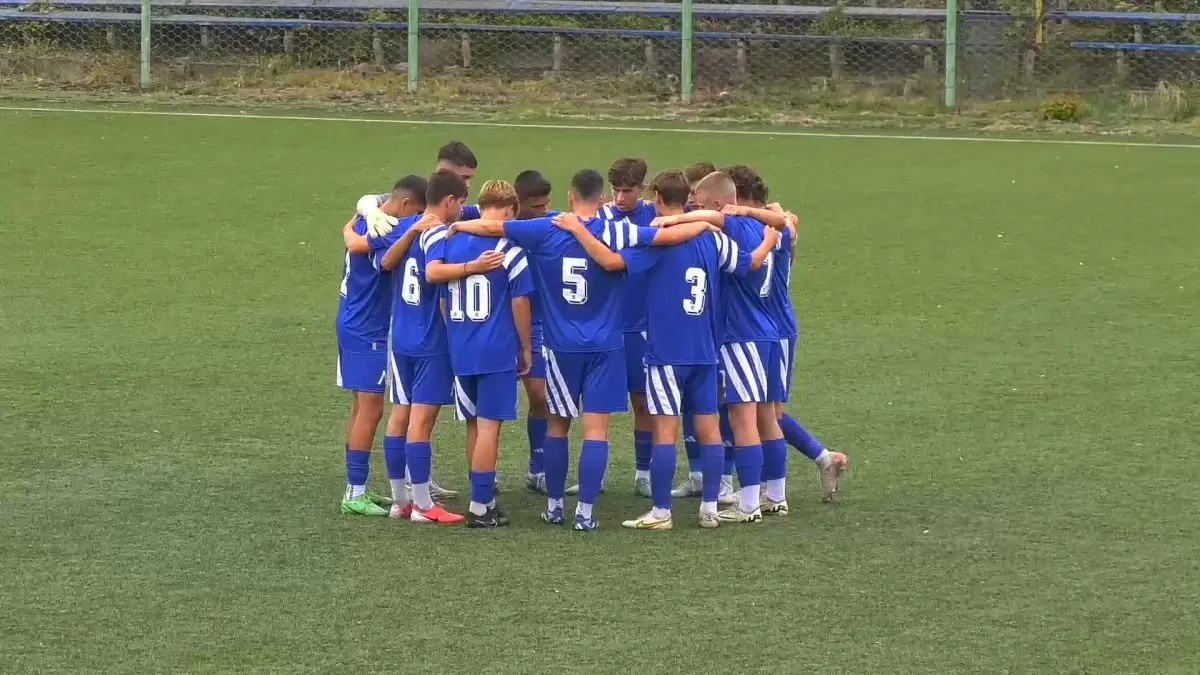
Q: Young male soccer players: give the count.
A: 11